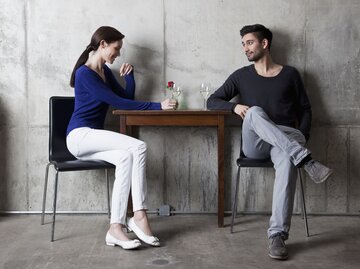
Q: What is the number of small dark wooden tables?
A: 1